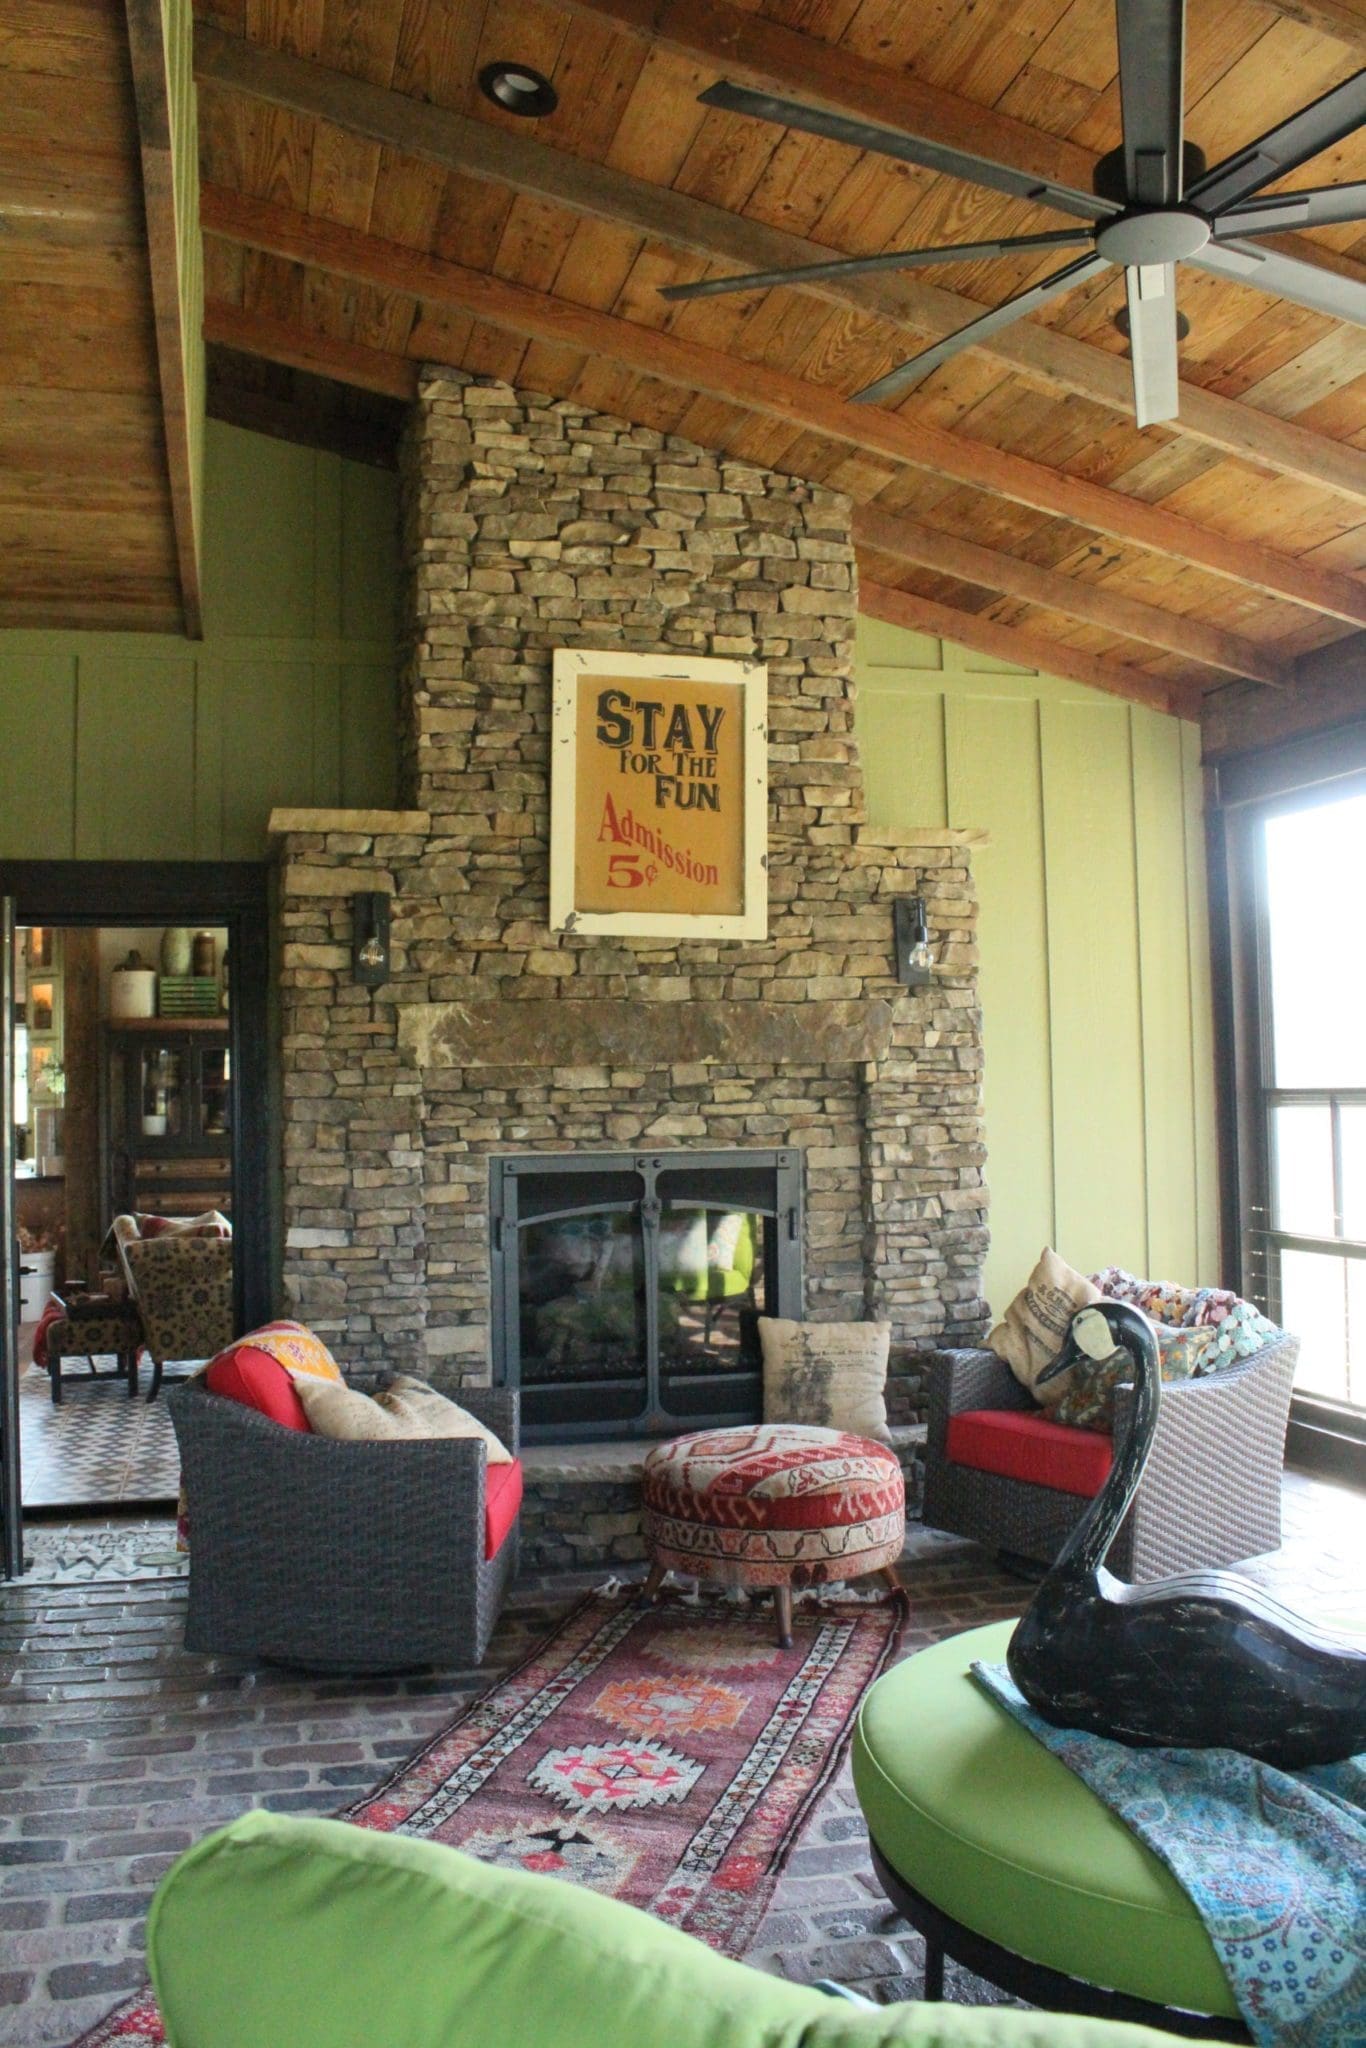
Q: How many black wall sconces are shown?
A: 2